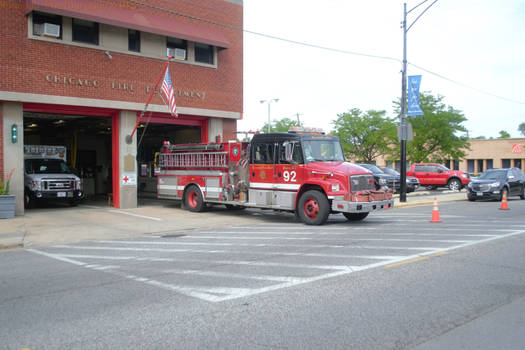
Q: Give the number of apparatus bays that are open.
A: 2